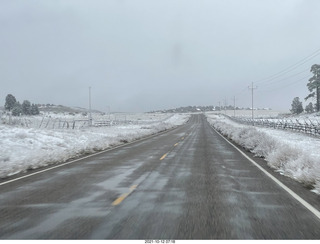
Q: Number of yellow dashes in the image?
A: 4